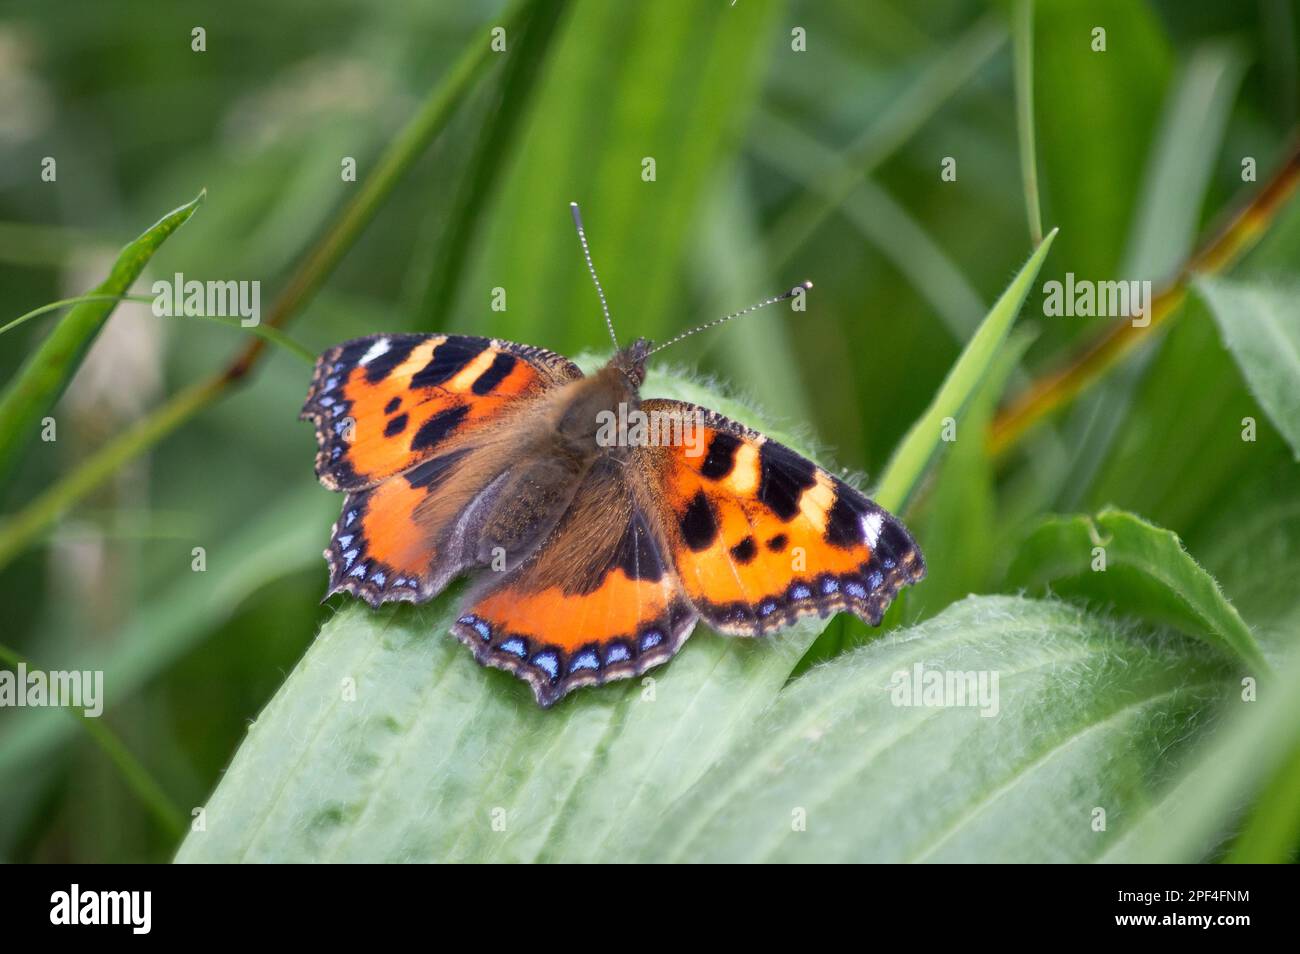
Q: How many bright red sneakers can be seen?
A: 0